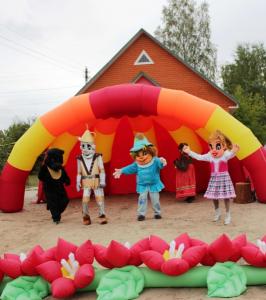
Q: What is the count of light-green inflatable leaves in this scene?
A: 3